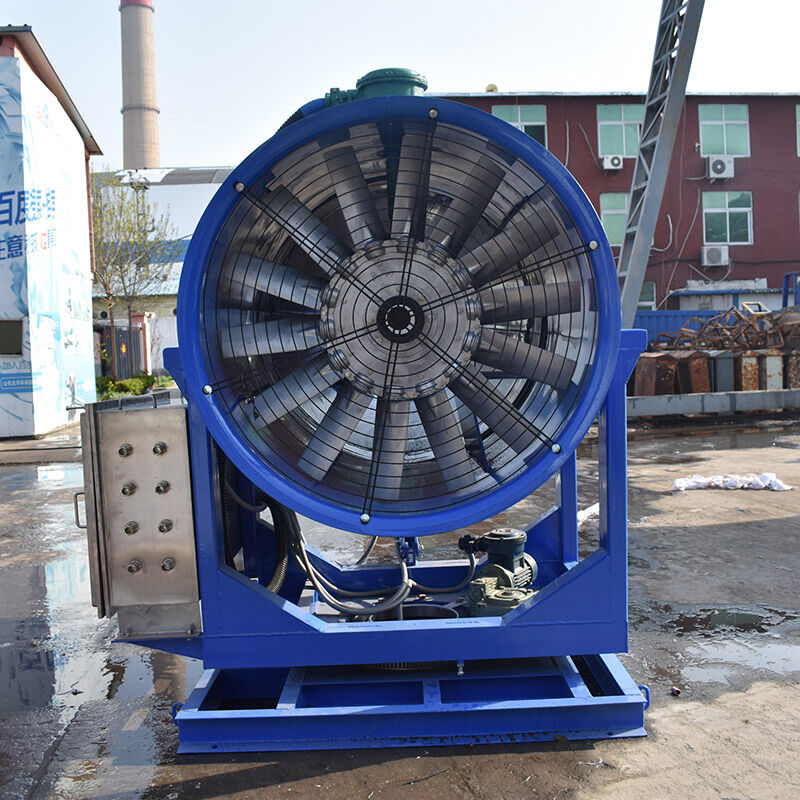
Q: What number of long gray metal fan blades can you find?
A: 14